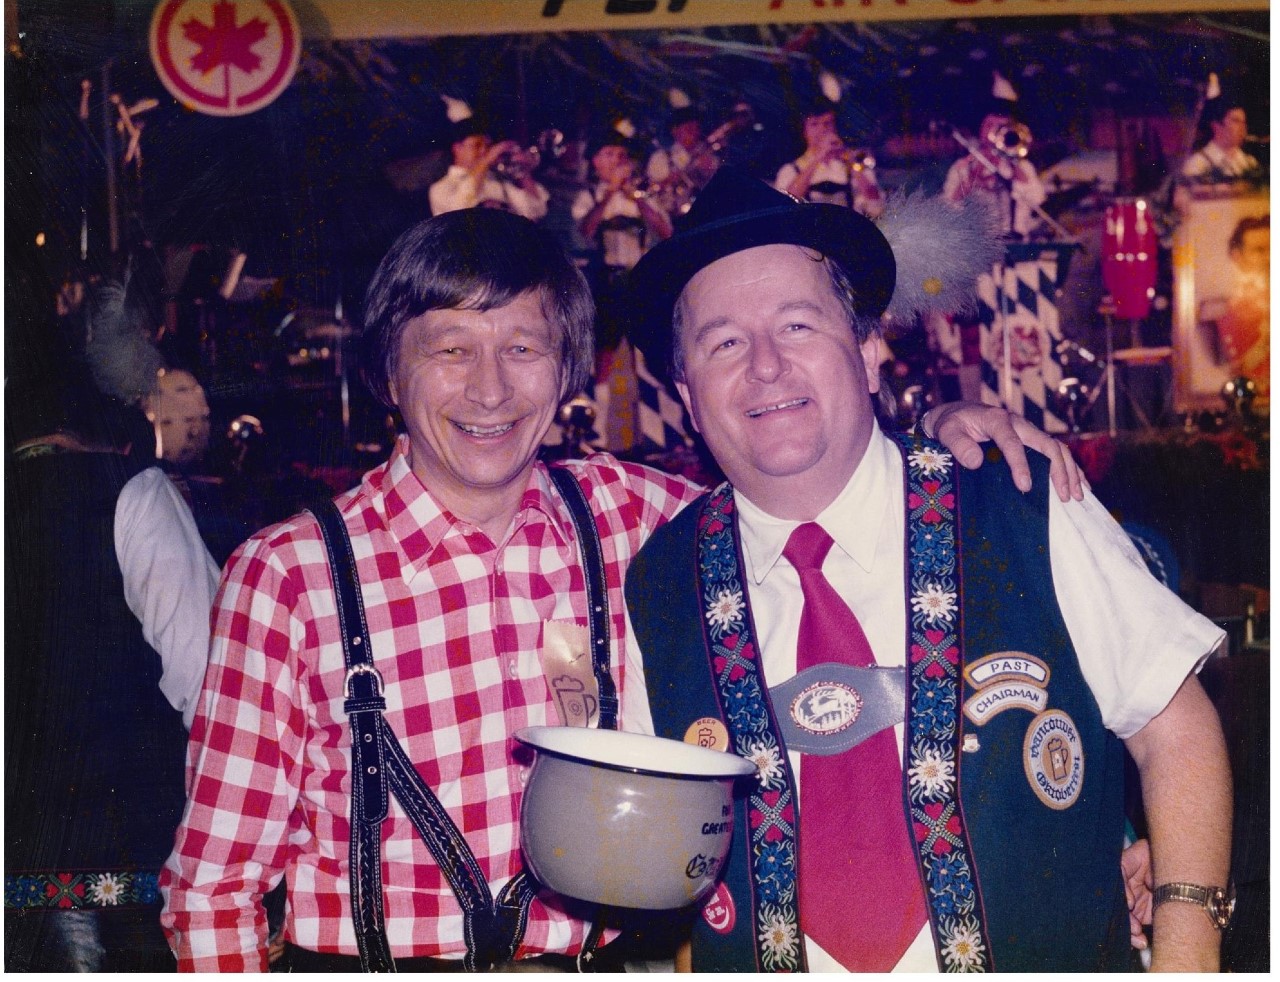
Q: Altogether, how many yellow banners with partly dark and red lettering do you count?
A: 1